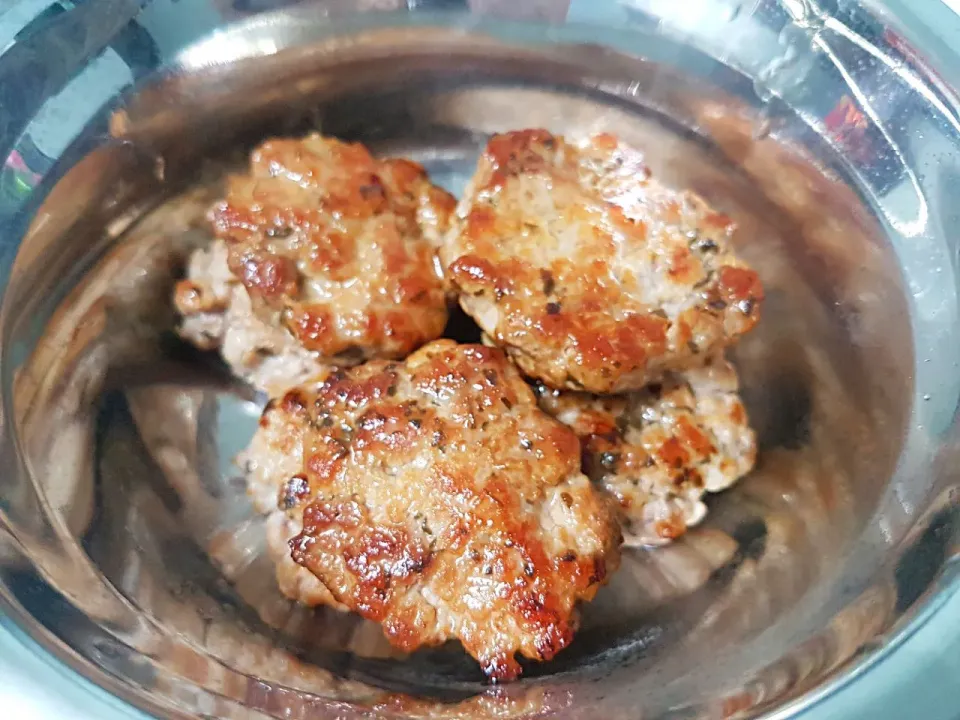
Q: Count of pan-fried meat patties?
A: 4